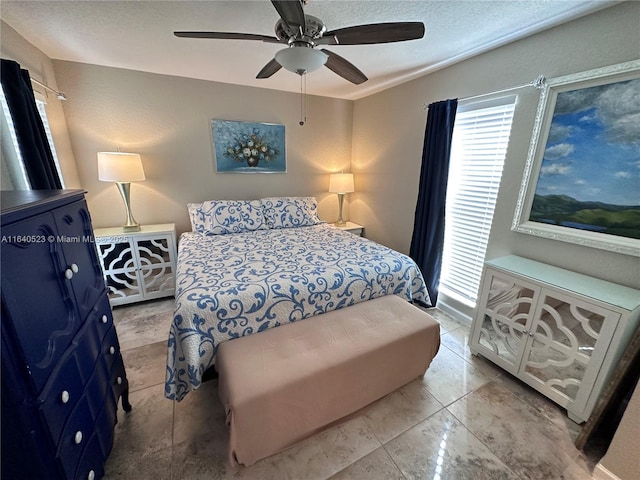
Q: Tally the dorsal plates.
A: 0